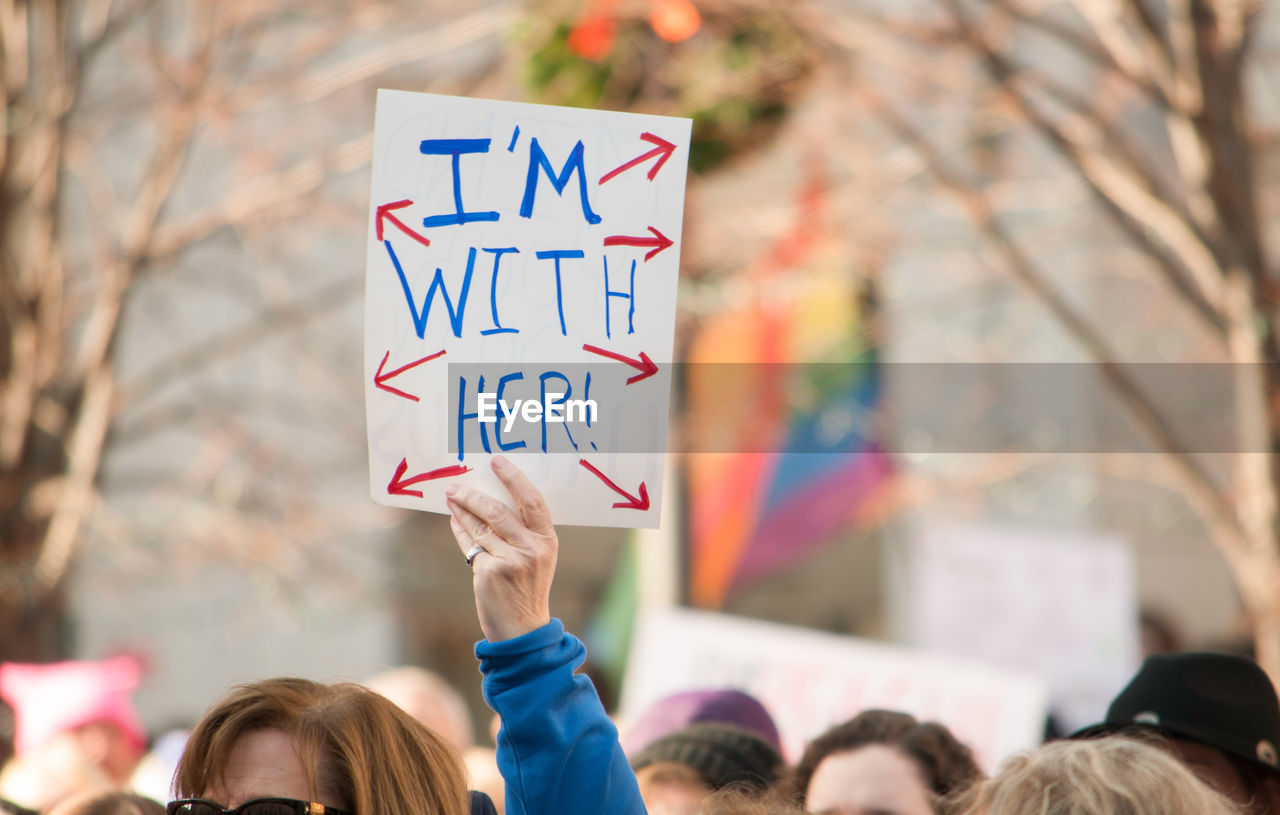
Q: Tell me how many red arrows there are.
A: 7